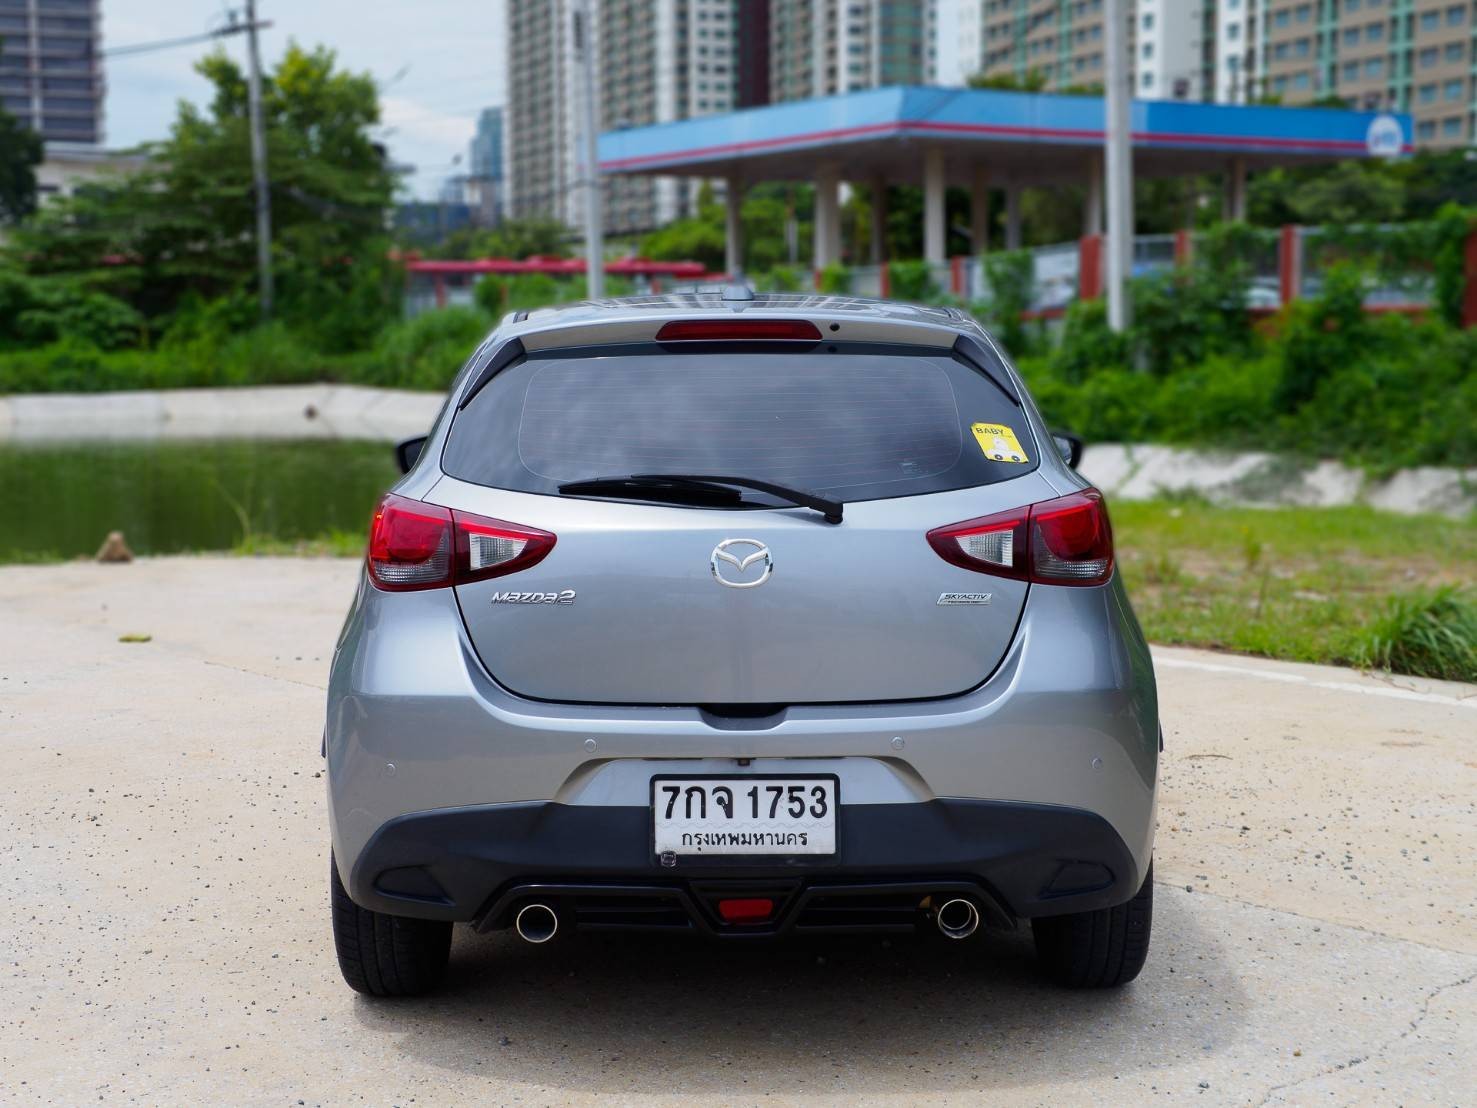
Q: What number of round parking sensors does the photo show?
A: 4